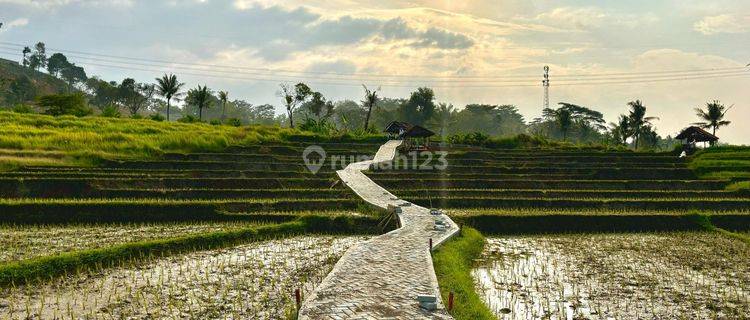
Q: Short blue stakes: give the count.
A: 0